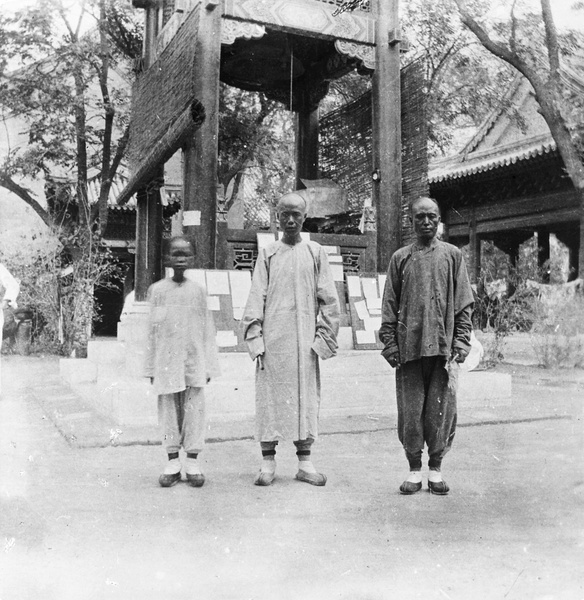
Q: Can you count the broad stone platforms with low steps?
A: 1